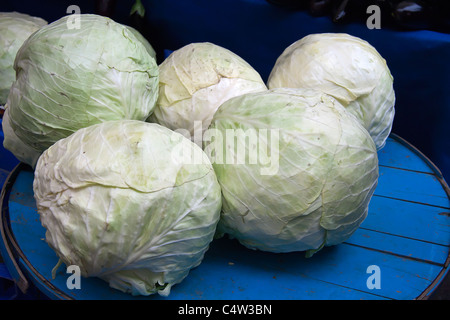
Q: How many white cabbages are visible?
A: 6